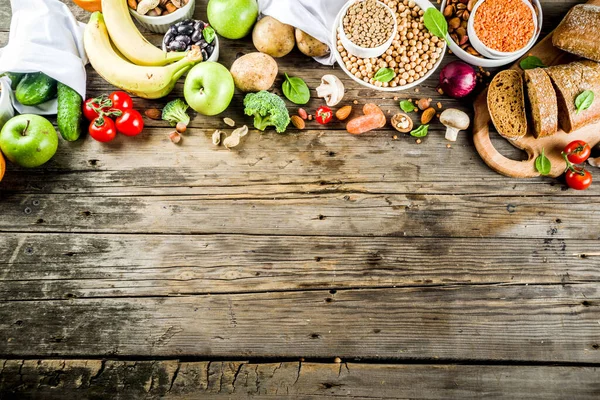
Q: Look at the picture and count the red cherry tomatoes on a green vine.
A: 6